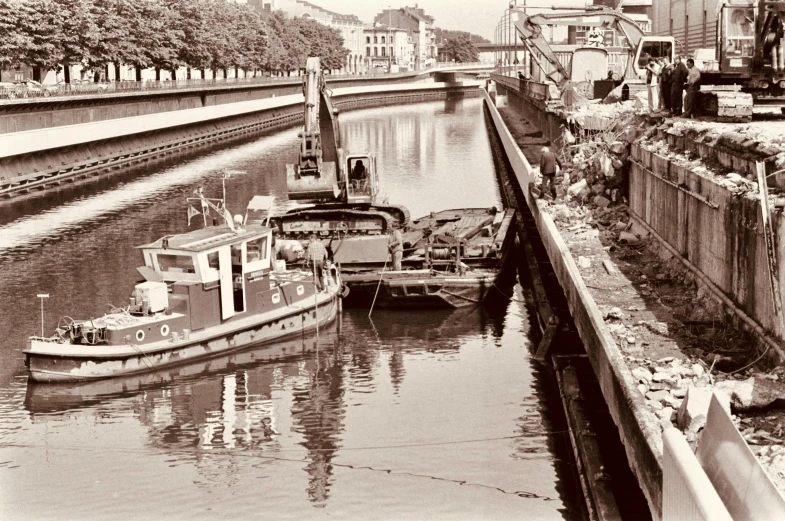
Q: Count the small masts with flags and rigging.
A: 1